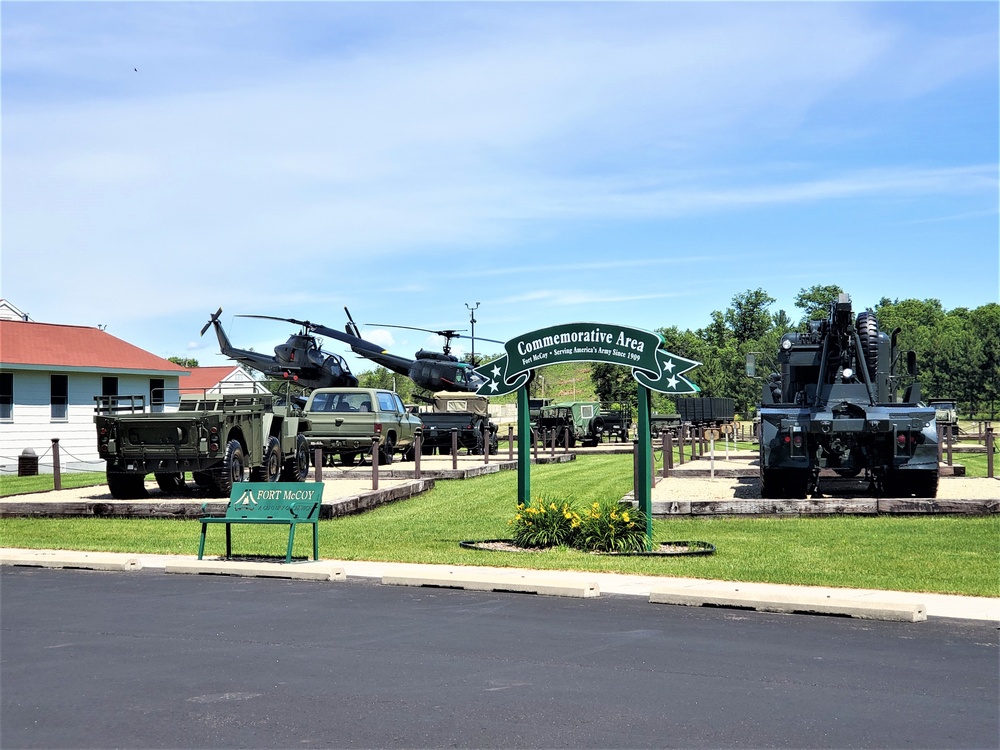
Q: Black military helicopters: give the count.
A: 2